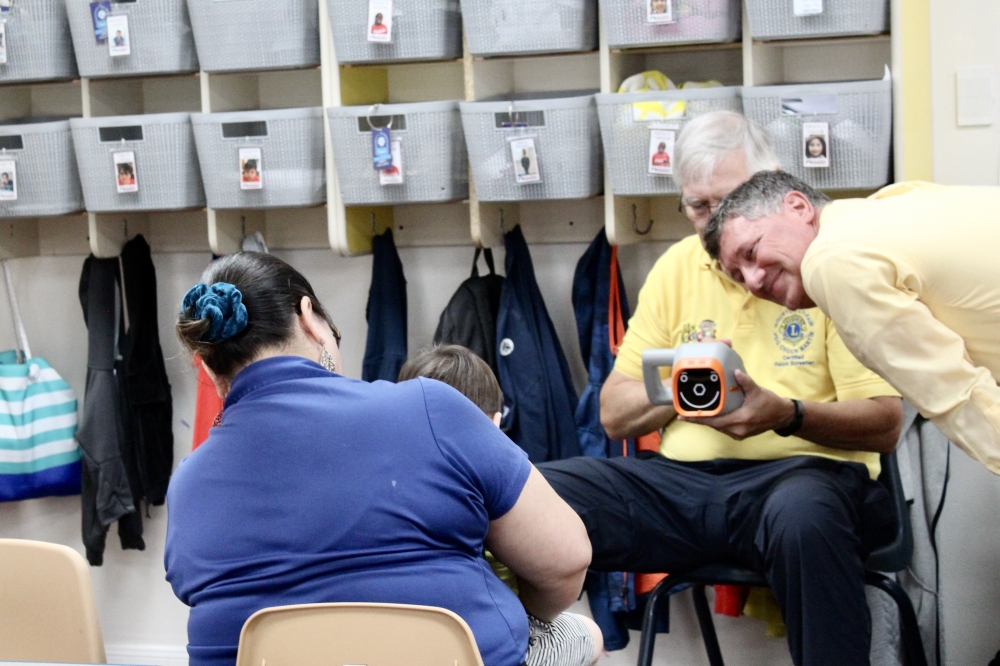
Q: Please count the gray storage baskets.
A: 14